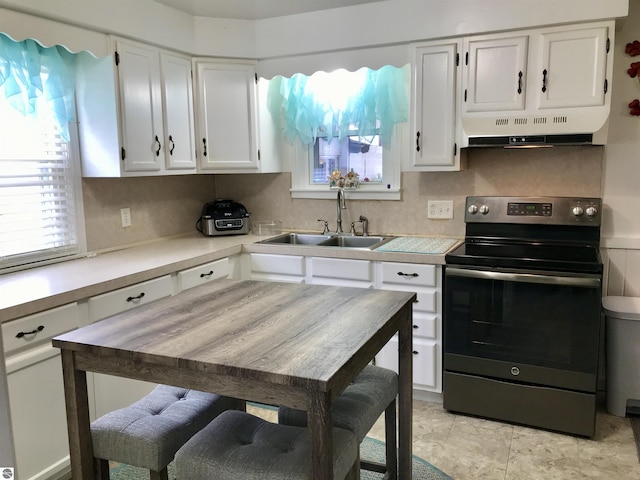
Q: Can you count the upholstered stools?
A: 3